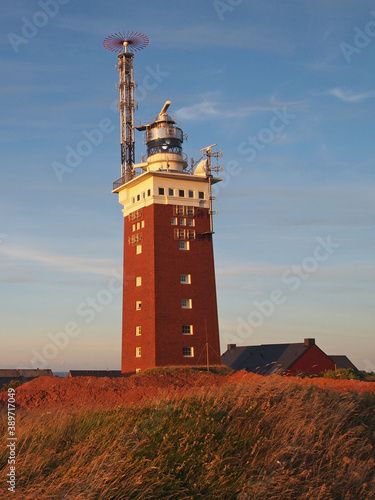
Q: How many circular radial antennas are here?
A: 1